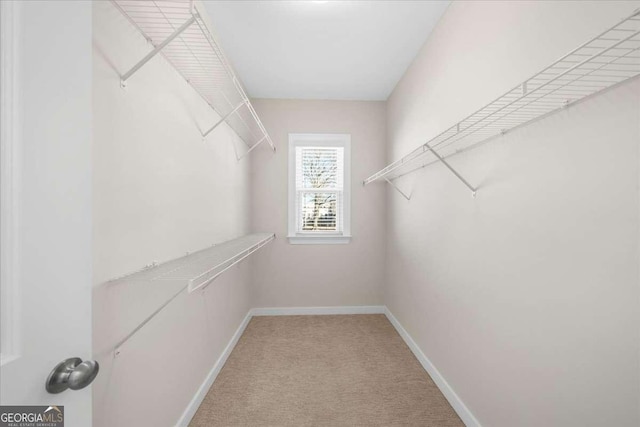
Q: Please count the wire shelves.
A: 3